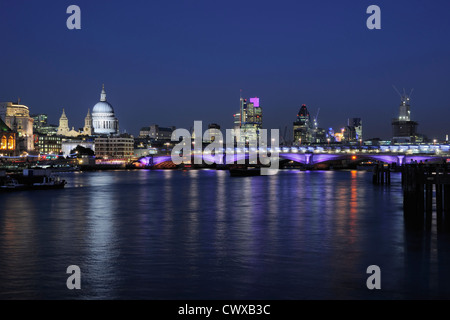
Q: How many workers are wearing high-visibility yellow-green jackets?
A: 0